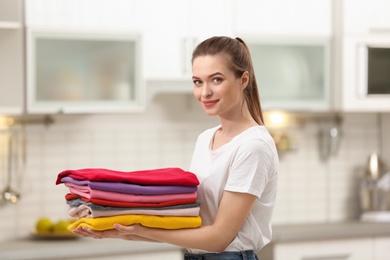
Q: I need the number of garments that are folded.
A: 7